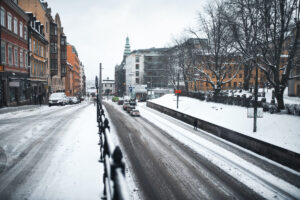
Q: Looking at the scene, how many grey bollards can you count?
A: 0